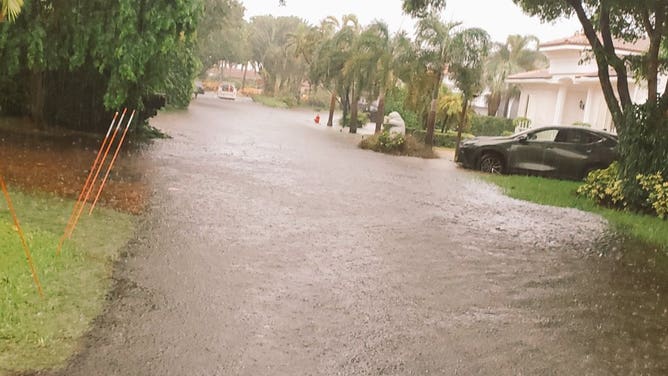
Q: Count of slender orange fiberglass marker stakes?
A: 4